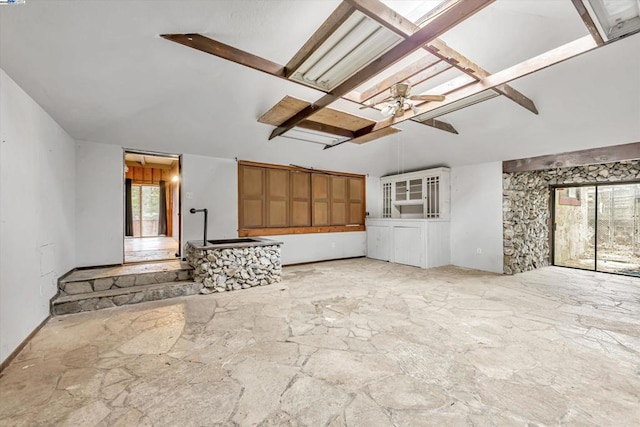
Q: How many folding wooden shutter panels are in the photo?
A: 6